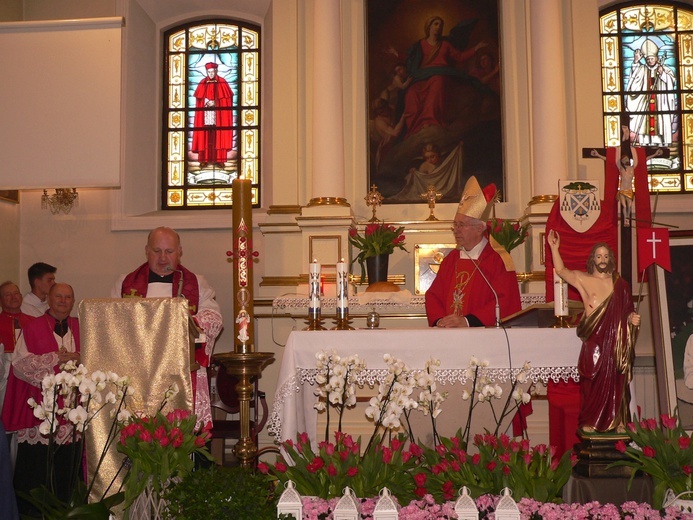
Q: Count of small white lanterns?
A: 5